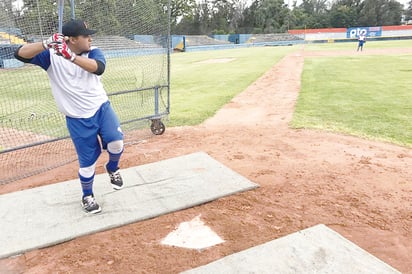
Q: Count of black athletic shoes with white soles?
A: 2